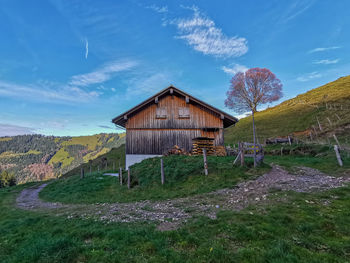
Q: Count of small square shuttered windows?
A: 2